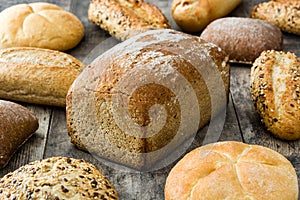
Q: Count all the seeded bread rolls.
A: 4